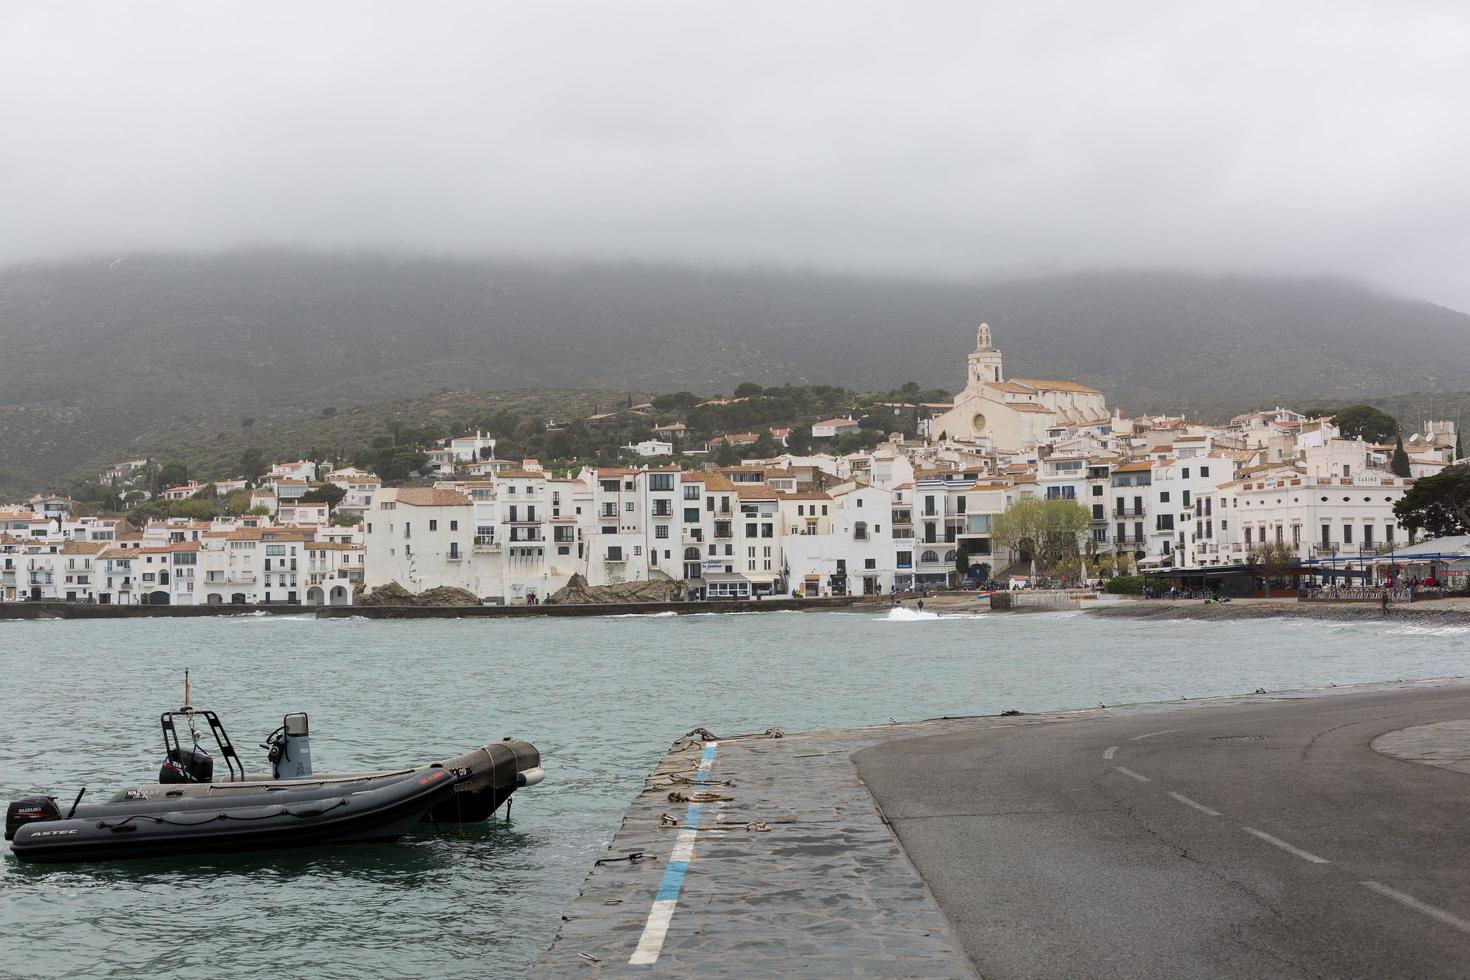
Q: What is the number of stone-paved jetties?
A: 1